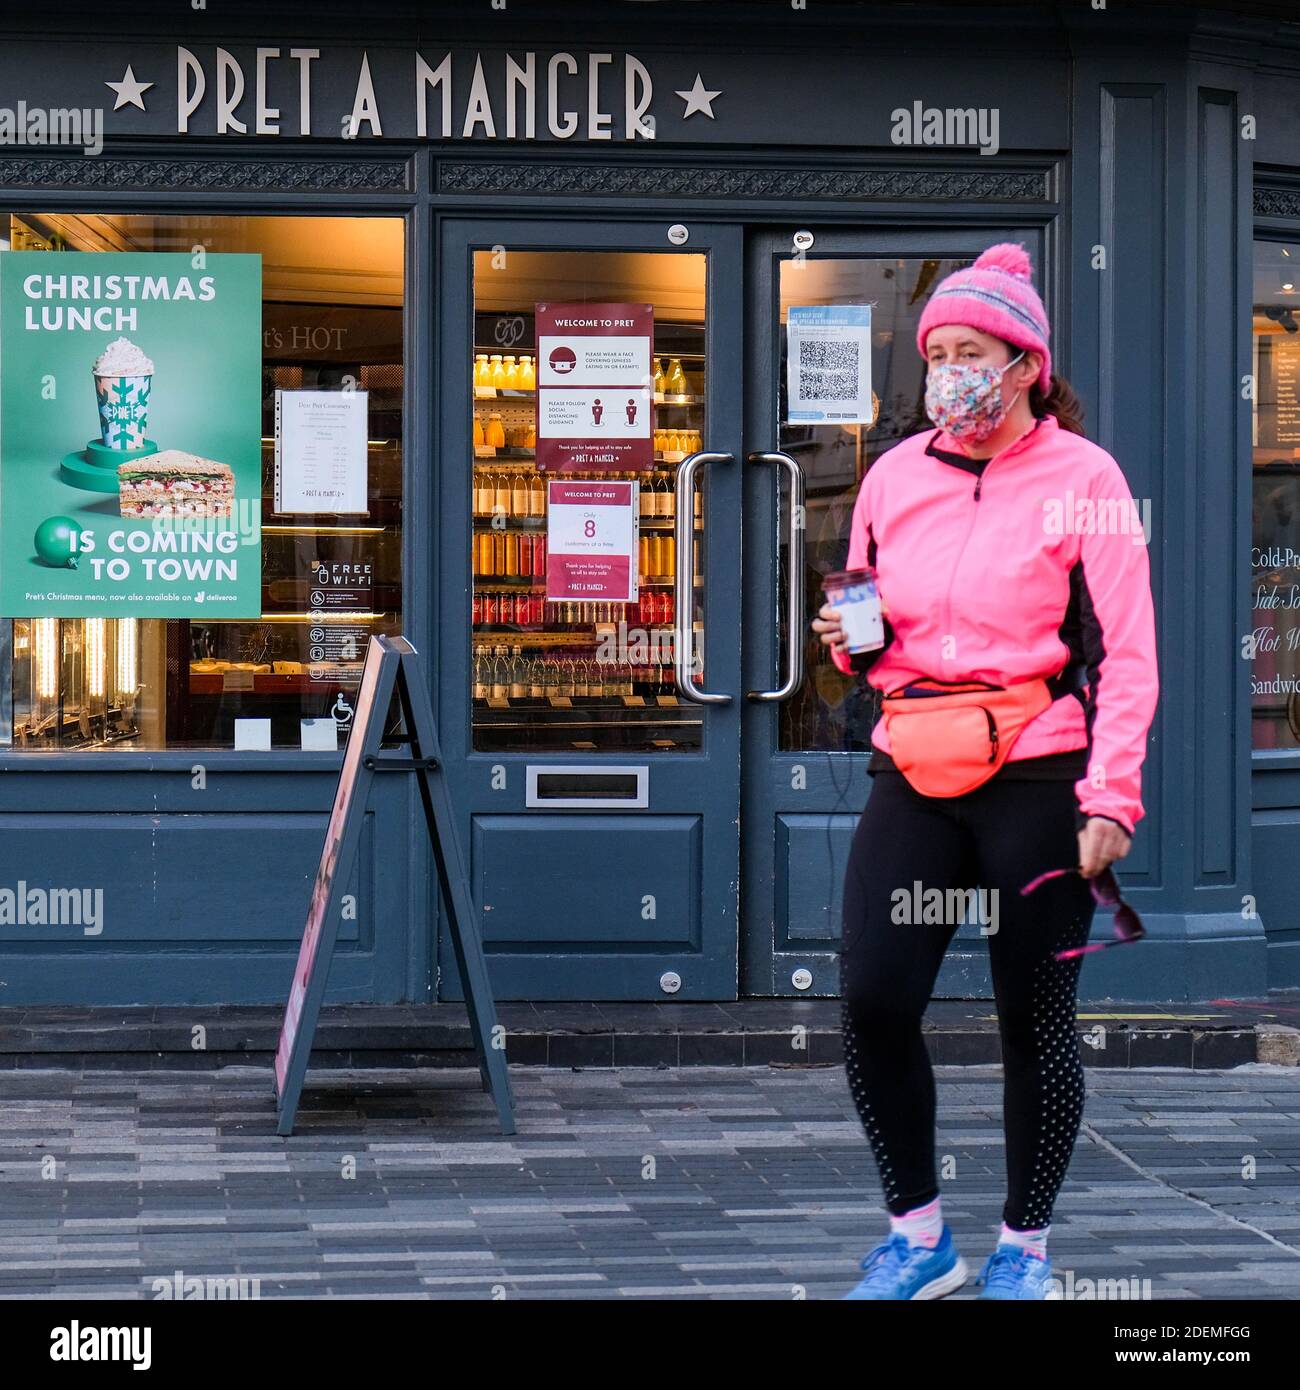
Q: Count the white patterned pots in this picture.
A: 2